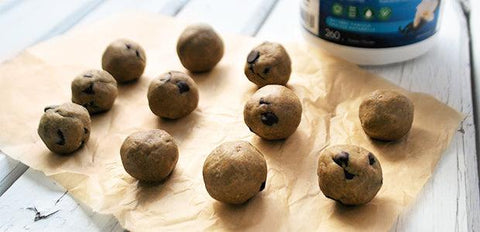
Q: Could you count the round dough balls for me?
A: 11